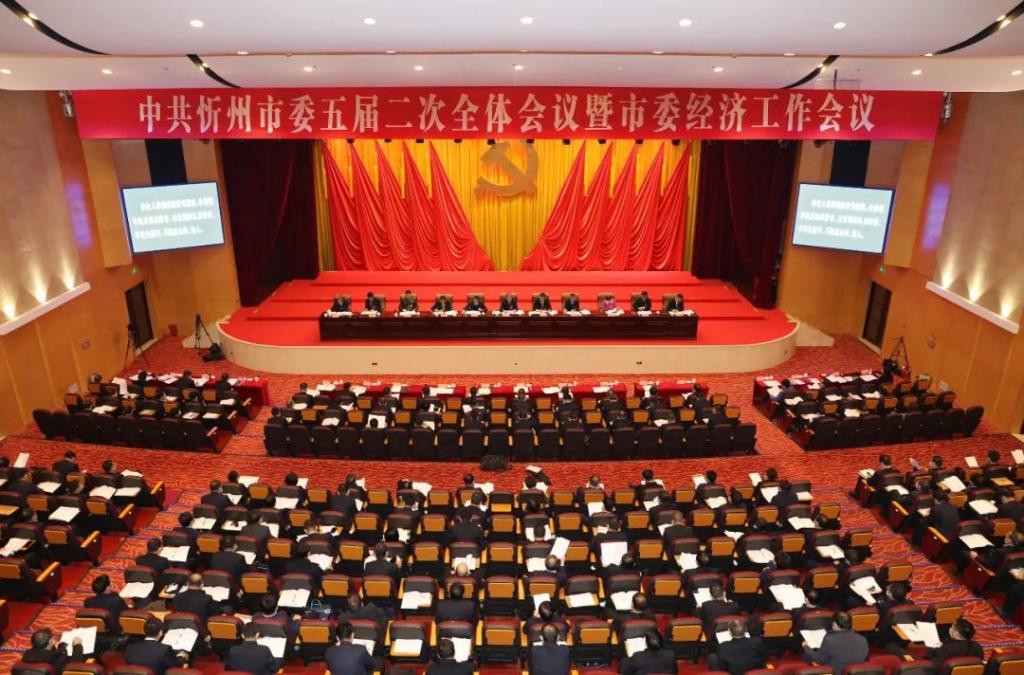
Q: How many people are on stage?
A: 11